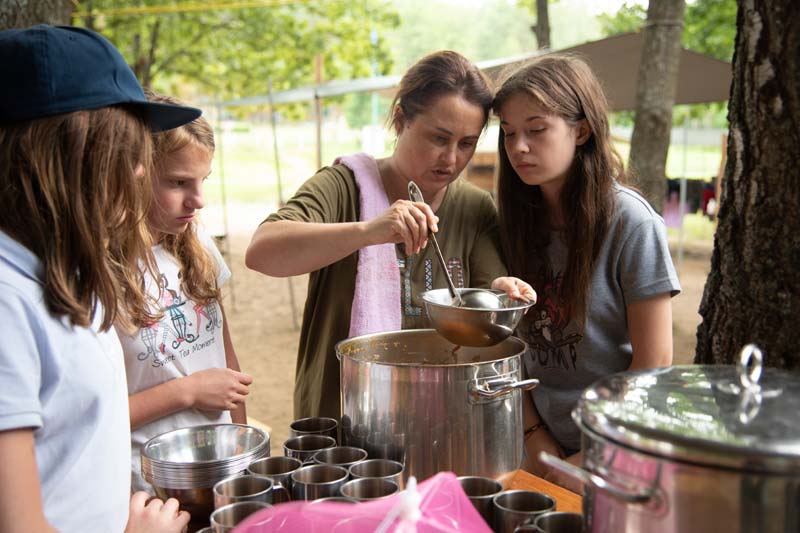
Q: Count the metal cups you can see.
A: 14